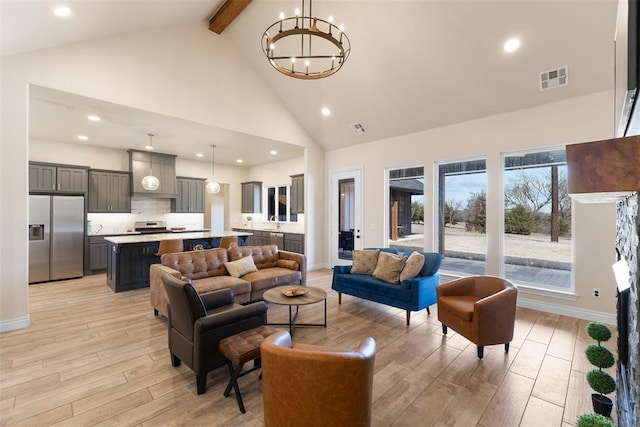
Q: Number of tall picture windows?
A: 3